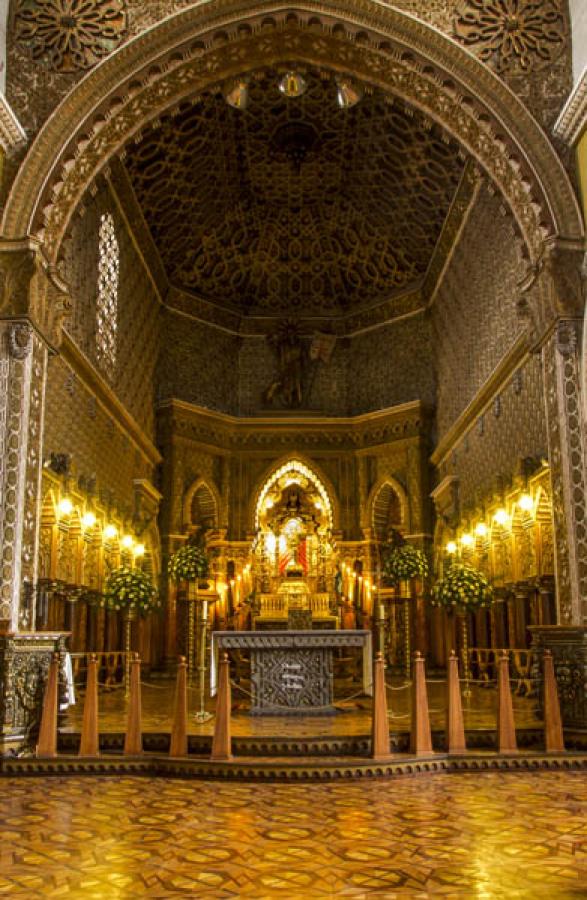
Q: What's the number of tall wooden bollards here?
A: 10